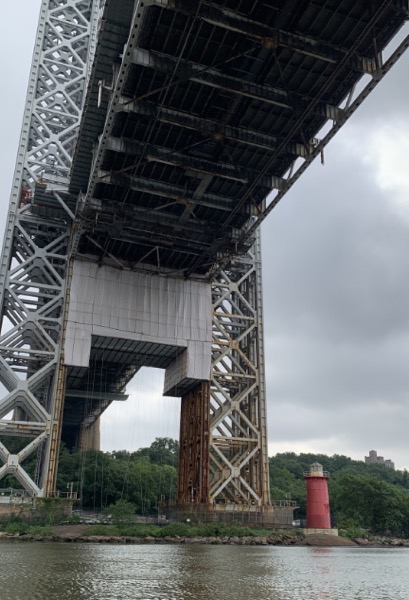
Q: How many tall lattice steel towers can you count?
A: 2